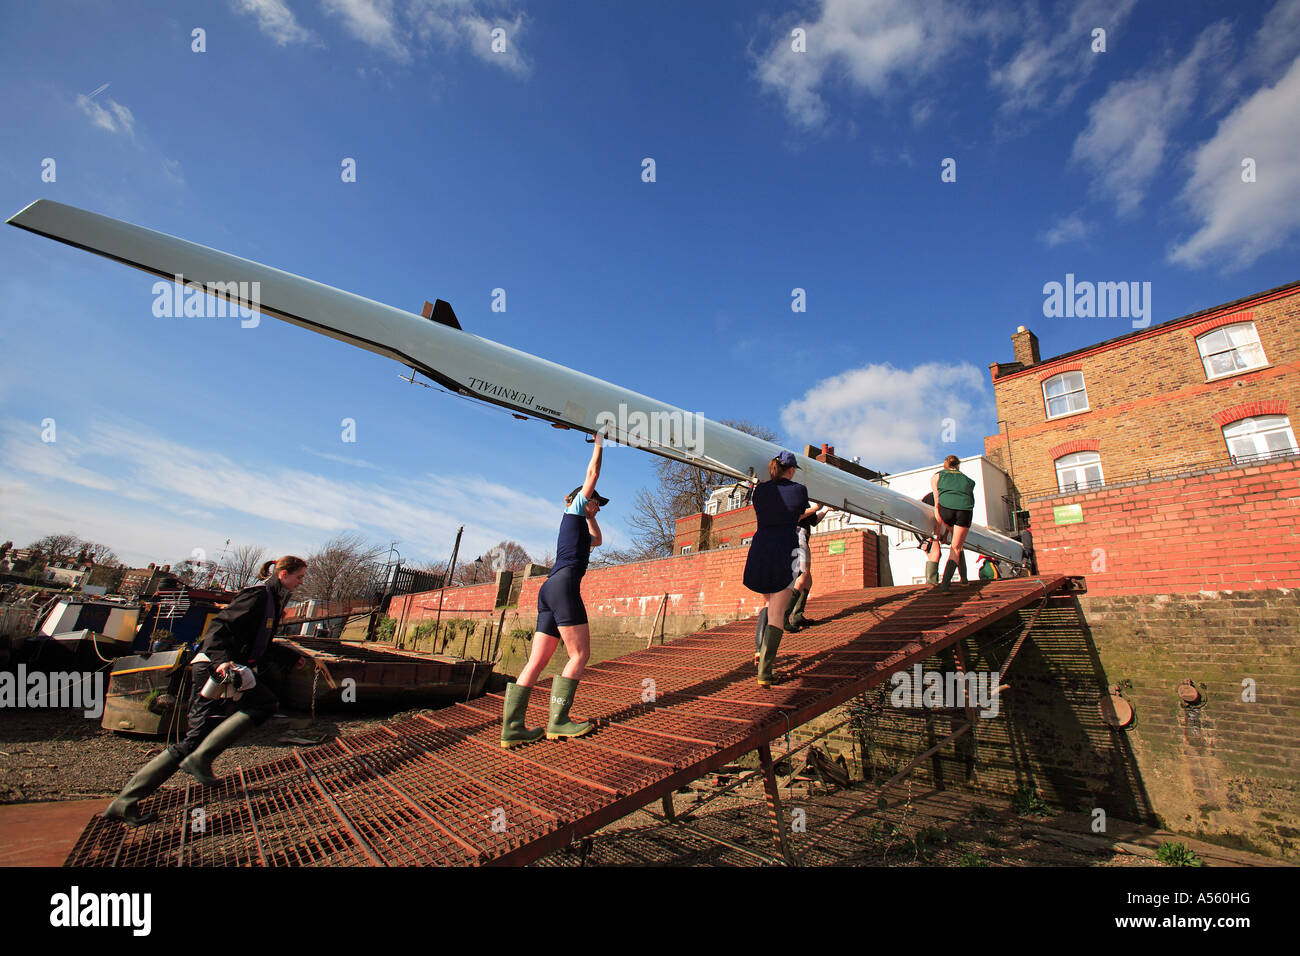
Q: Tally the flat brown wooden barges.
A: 1